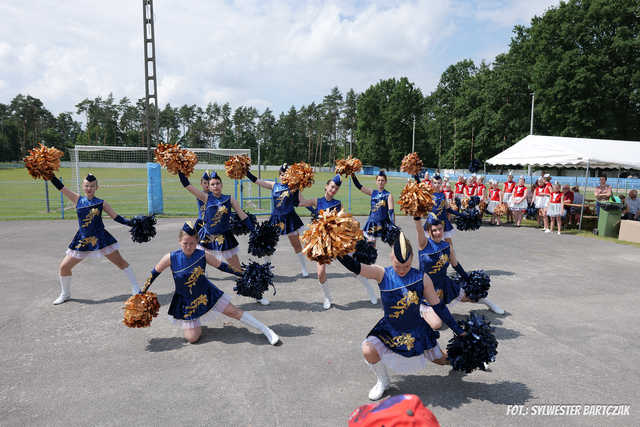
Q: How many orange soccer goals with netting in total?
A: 0